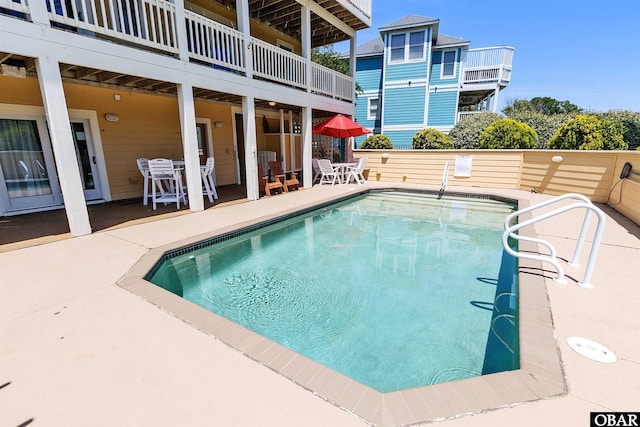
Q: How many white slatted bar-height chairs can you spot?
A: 3